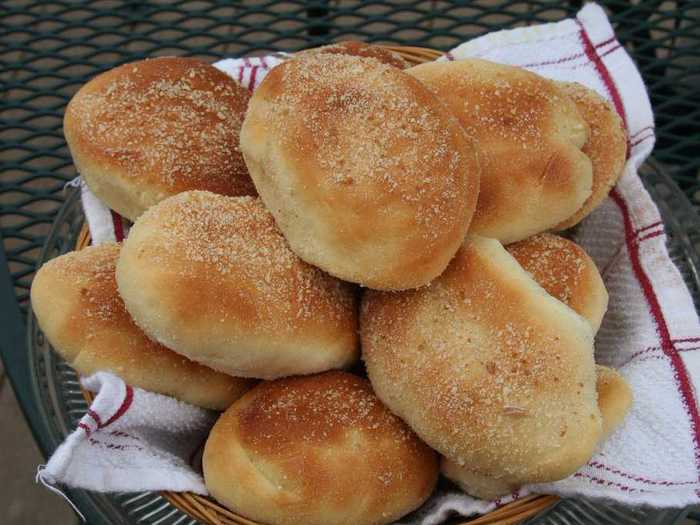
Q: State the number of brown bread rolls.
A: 11